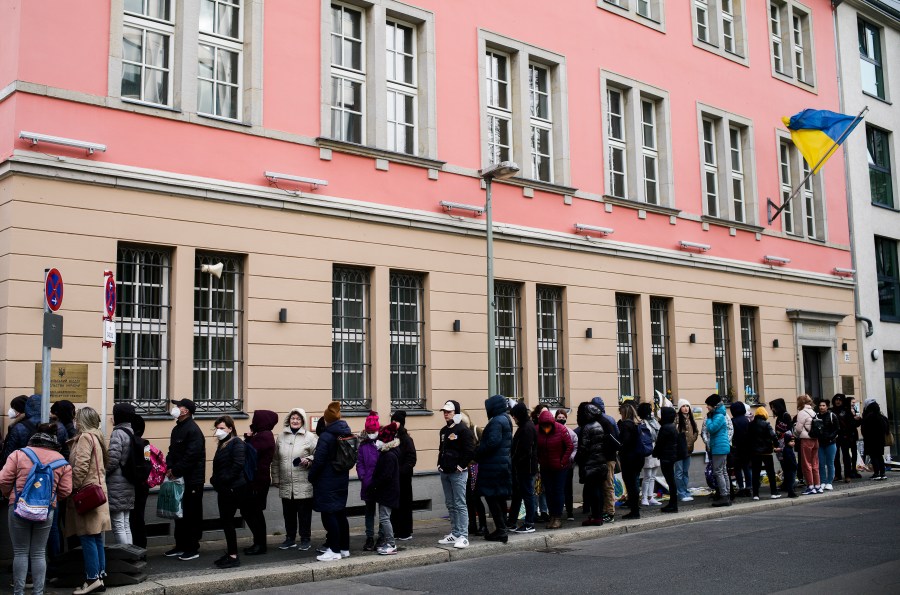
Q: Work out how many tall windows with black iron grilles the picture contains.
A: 10